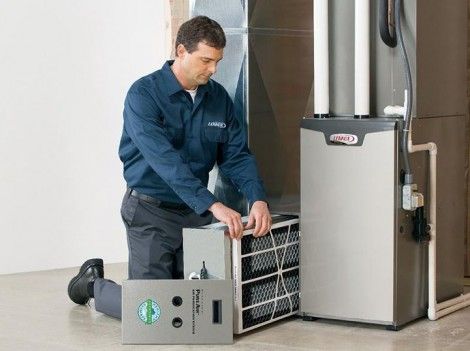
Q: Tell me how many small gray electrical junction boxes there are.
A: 1